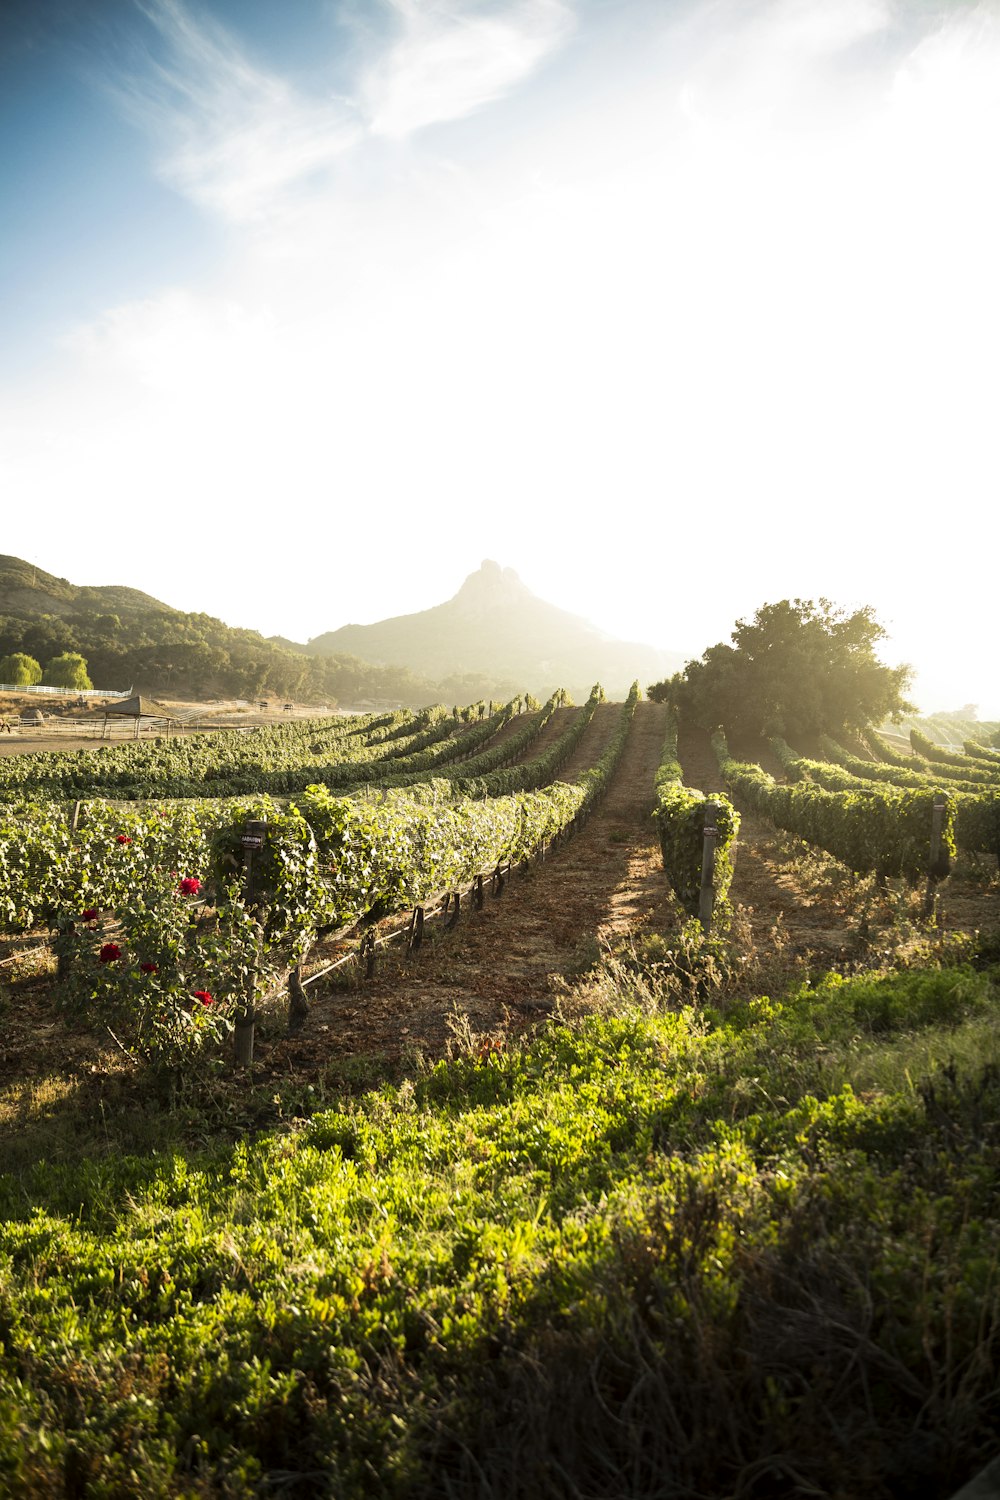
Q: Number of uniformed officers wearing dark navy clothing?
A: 0